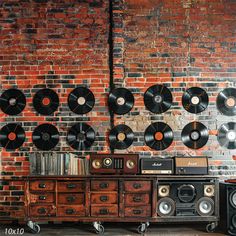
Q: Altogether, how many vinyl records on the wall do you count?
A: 14